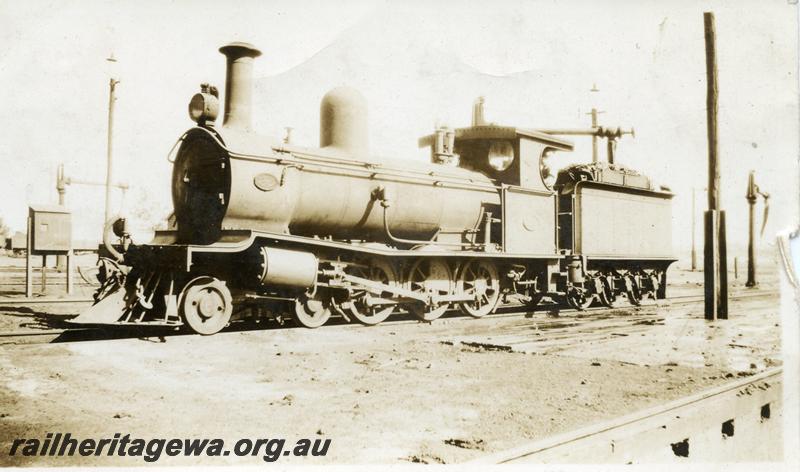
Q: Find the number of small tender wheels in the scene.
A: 3